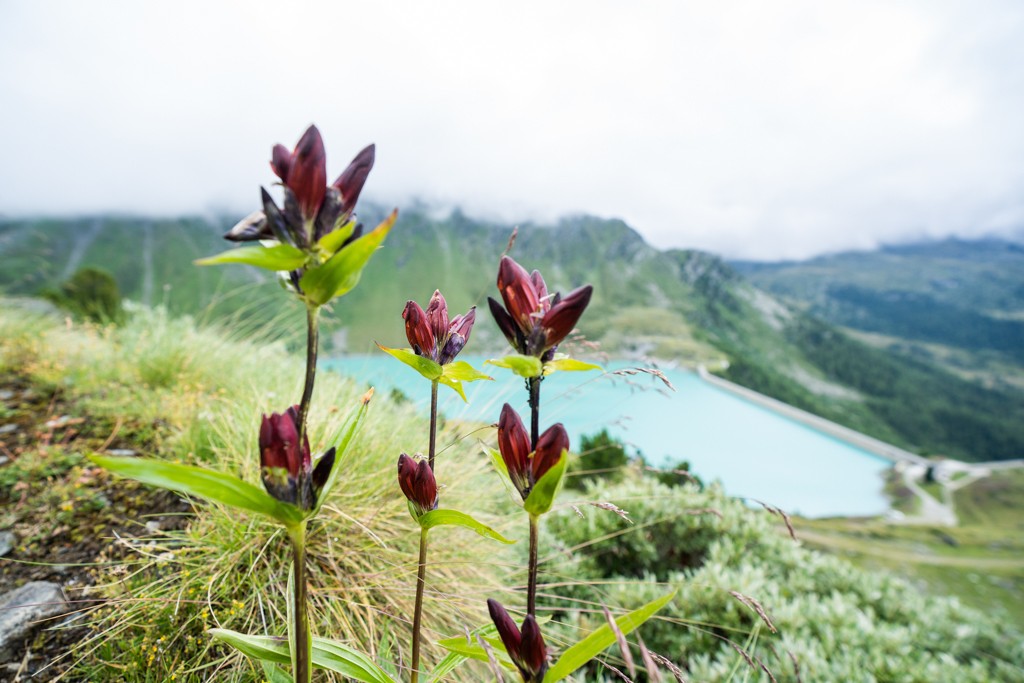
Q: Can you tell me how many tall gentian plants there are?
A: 3